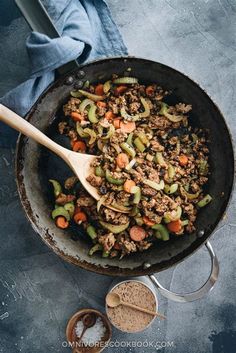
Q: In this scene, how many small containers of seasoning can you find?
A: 2